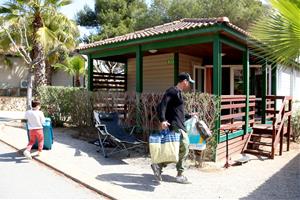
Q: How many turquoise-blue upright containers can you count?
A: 1